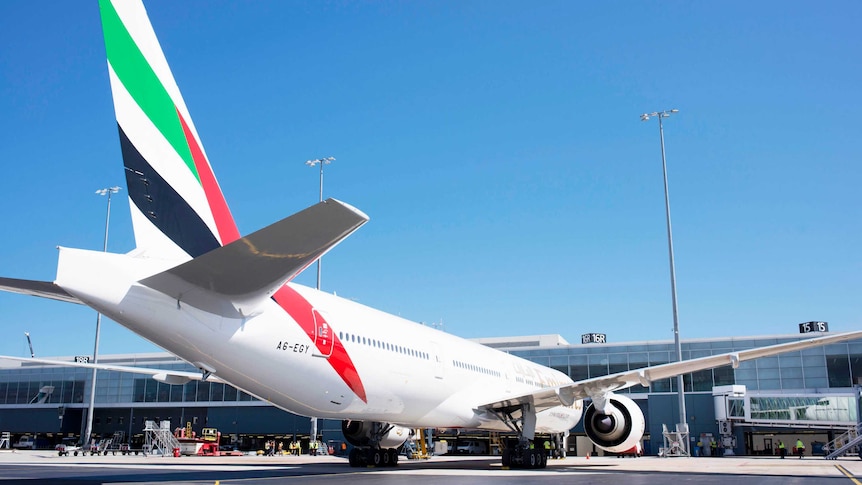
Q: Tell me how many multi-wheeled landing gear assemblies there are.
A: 2